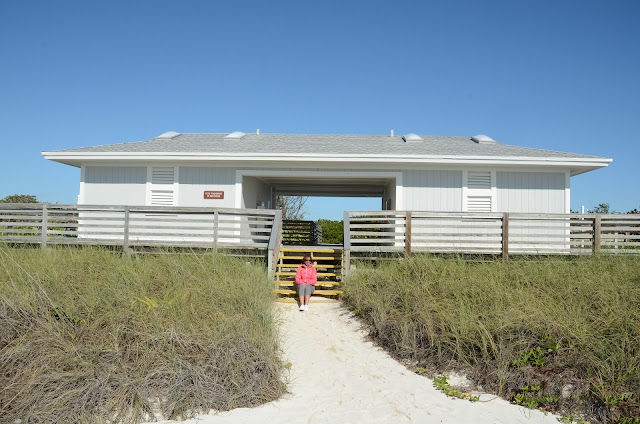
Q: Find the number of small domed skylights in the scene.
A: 4